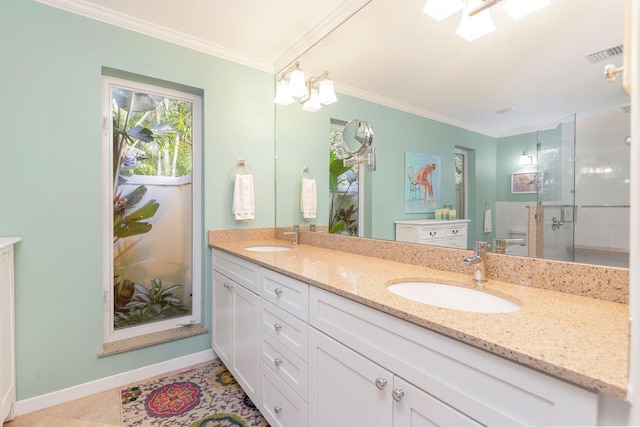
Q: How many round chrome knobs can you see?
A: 8